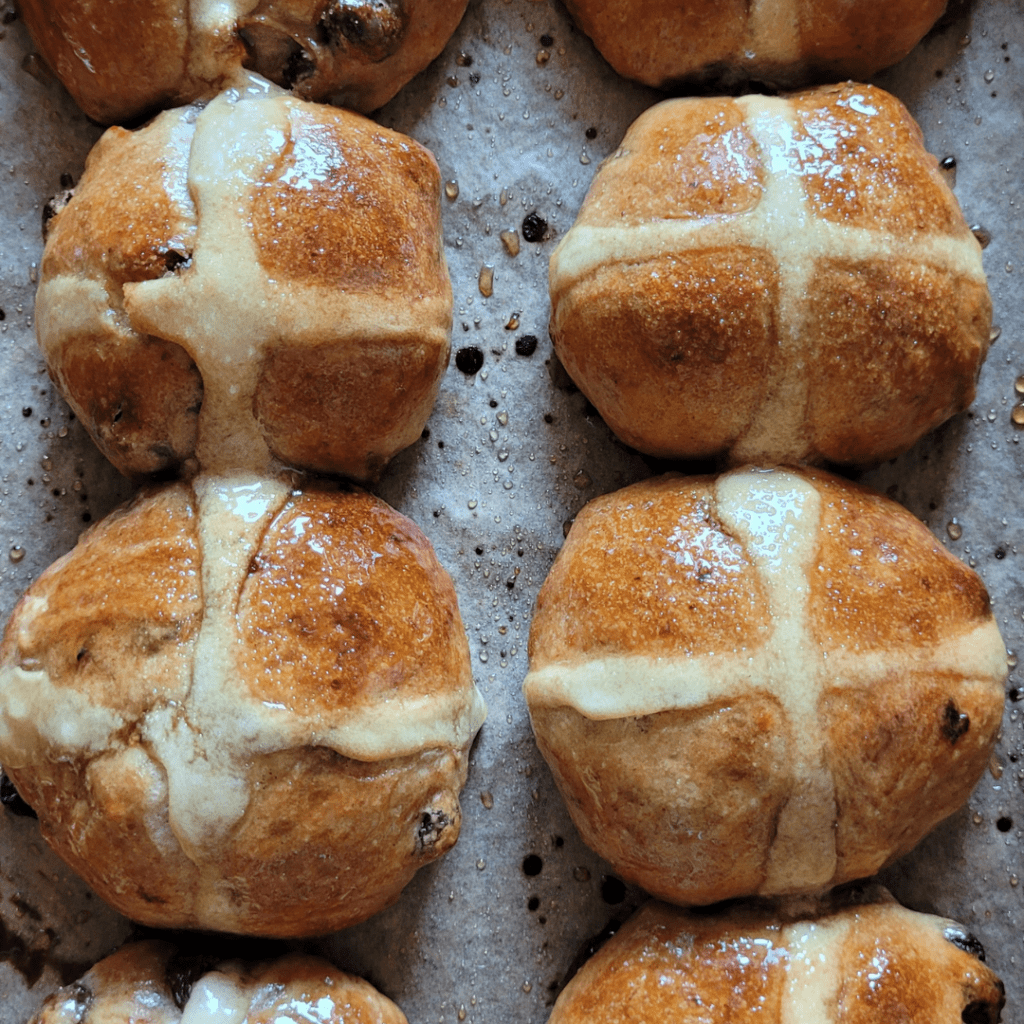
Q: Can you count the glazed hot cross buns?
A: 8